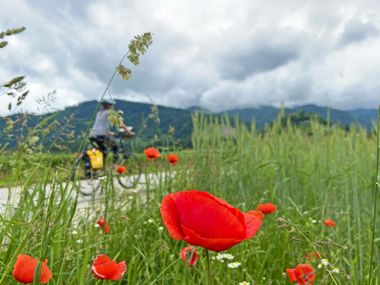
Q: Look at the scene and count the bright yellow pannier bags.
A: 1